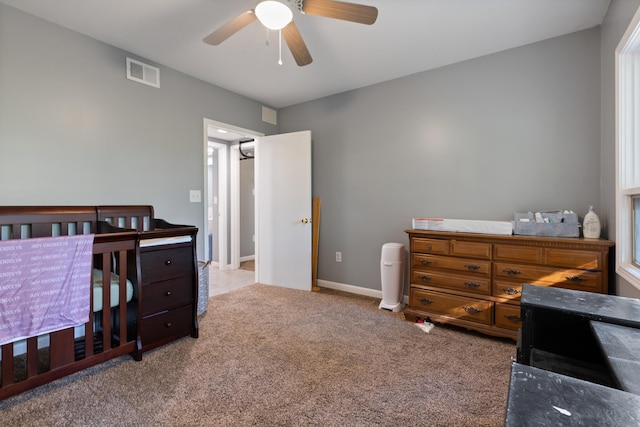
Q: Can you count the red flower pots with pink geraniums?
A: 0